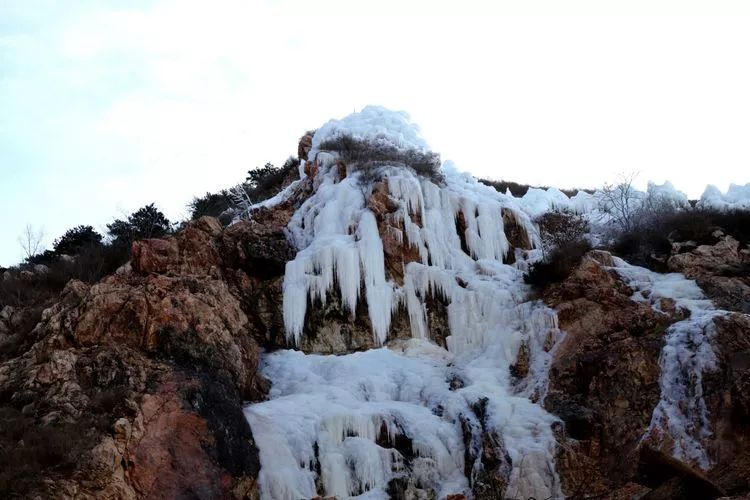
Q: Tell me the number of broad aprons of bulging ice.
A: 1